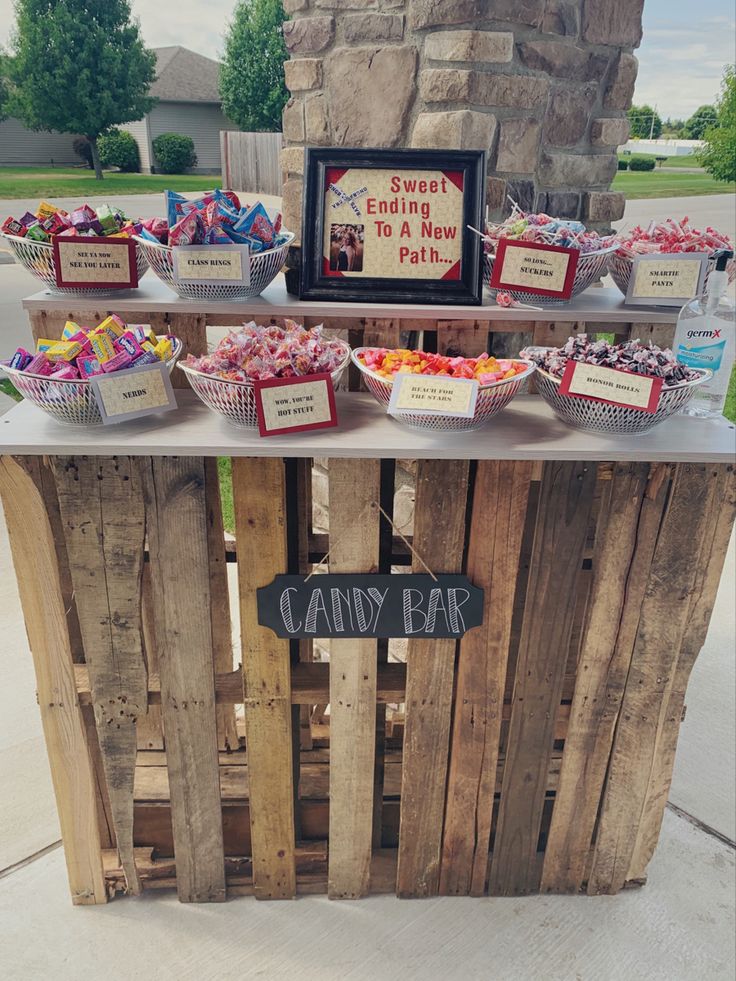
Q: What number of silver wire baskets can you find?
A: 8